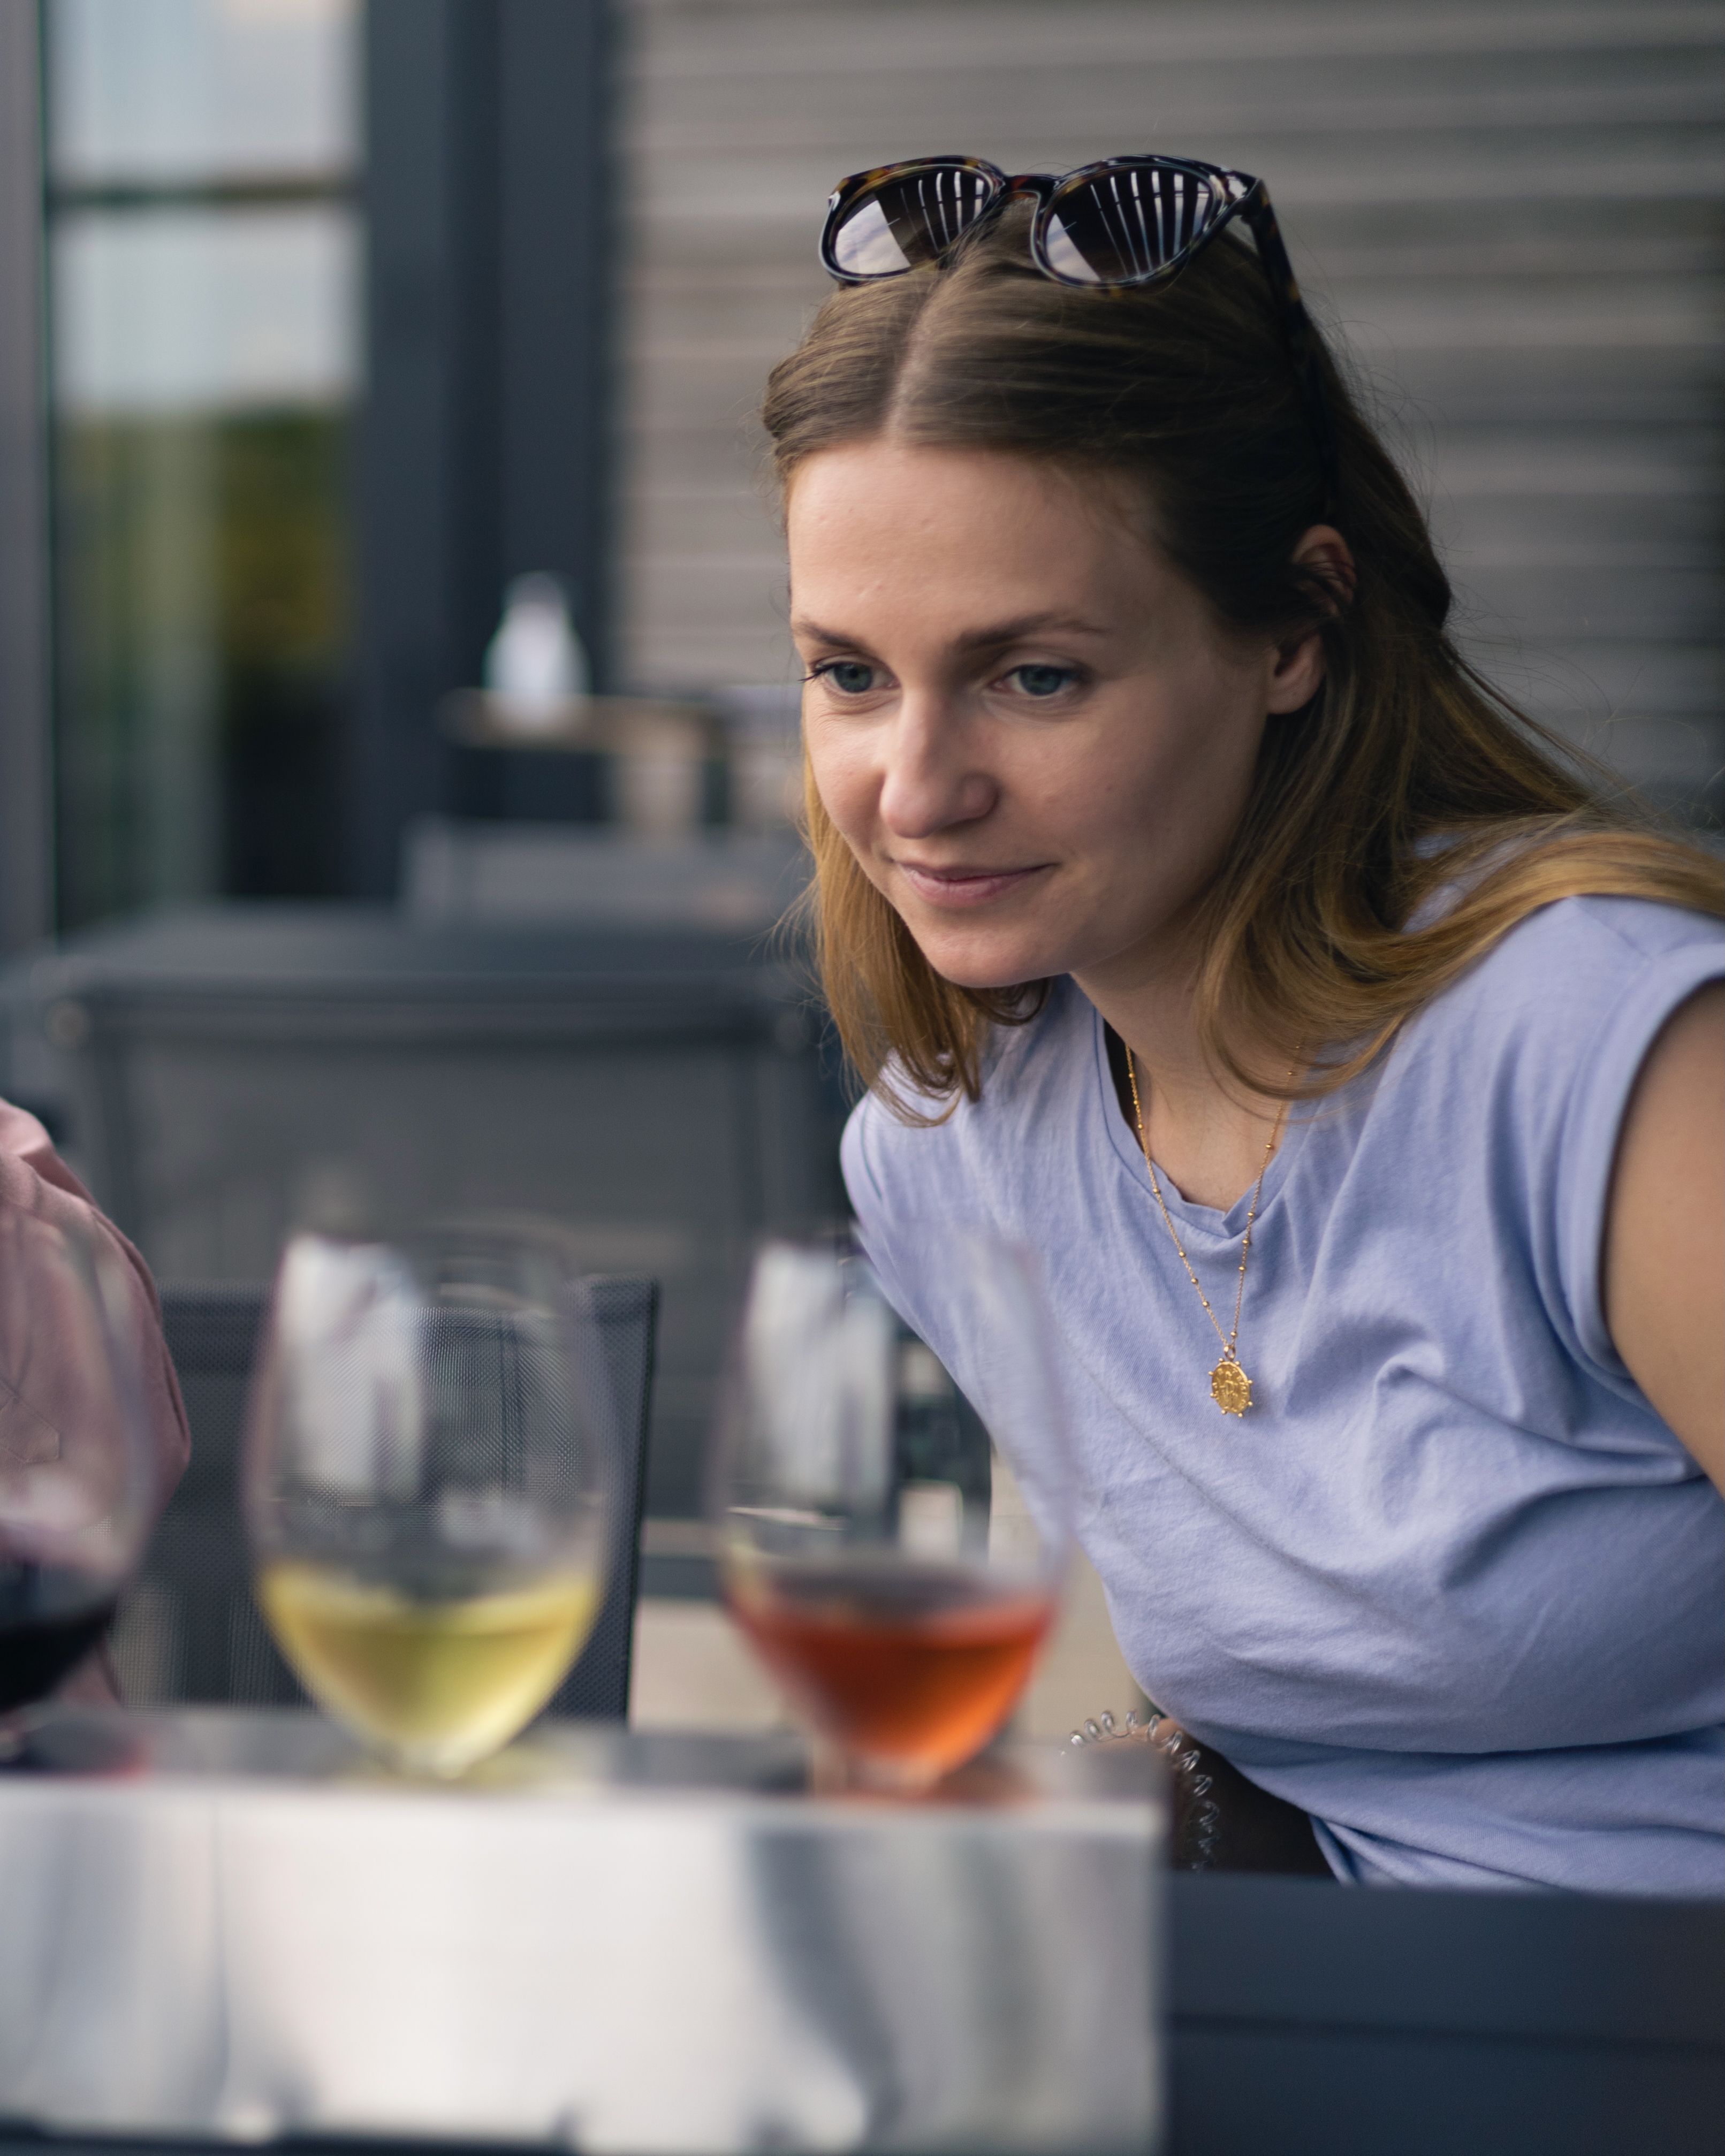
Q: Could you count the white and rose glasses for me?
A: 2